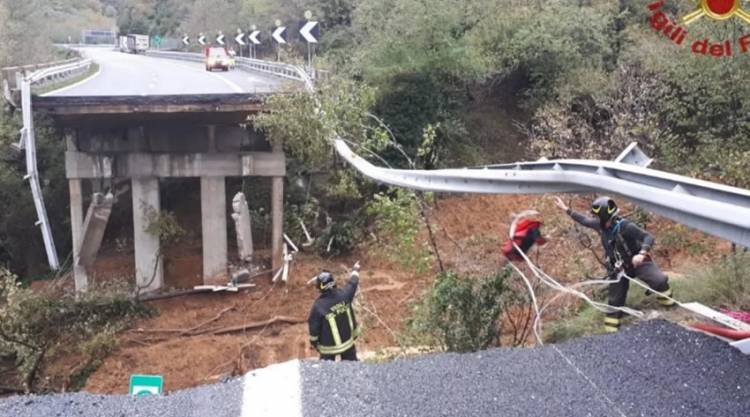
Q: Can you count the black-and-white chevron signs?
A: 7